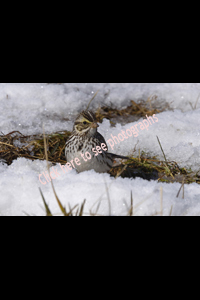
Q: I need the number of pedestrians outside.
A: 0